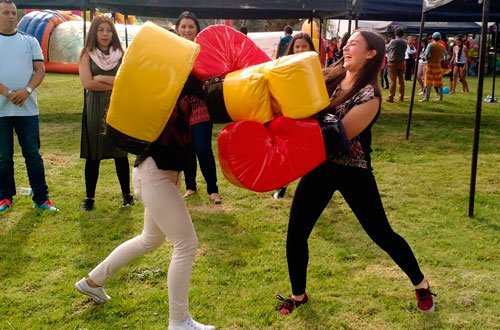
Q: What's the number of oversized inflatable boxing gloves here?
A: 4